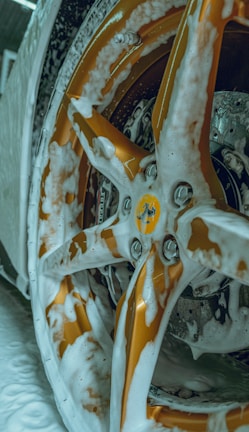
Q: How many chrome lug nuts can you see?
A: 5